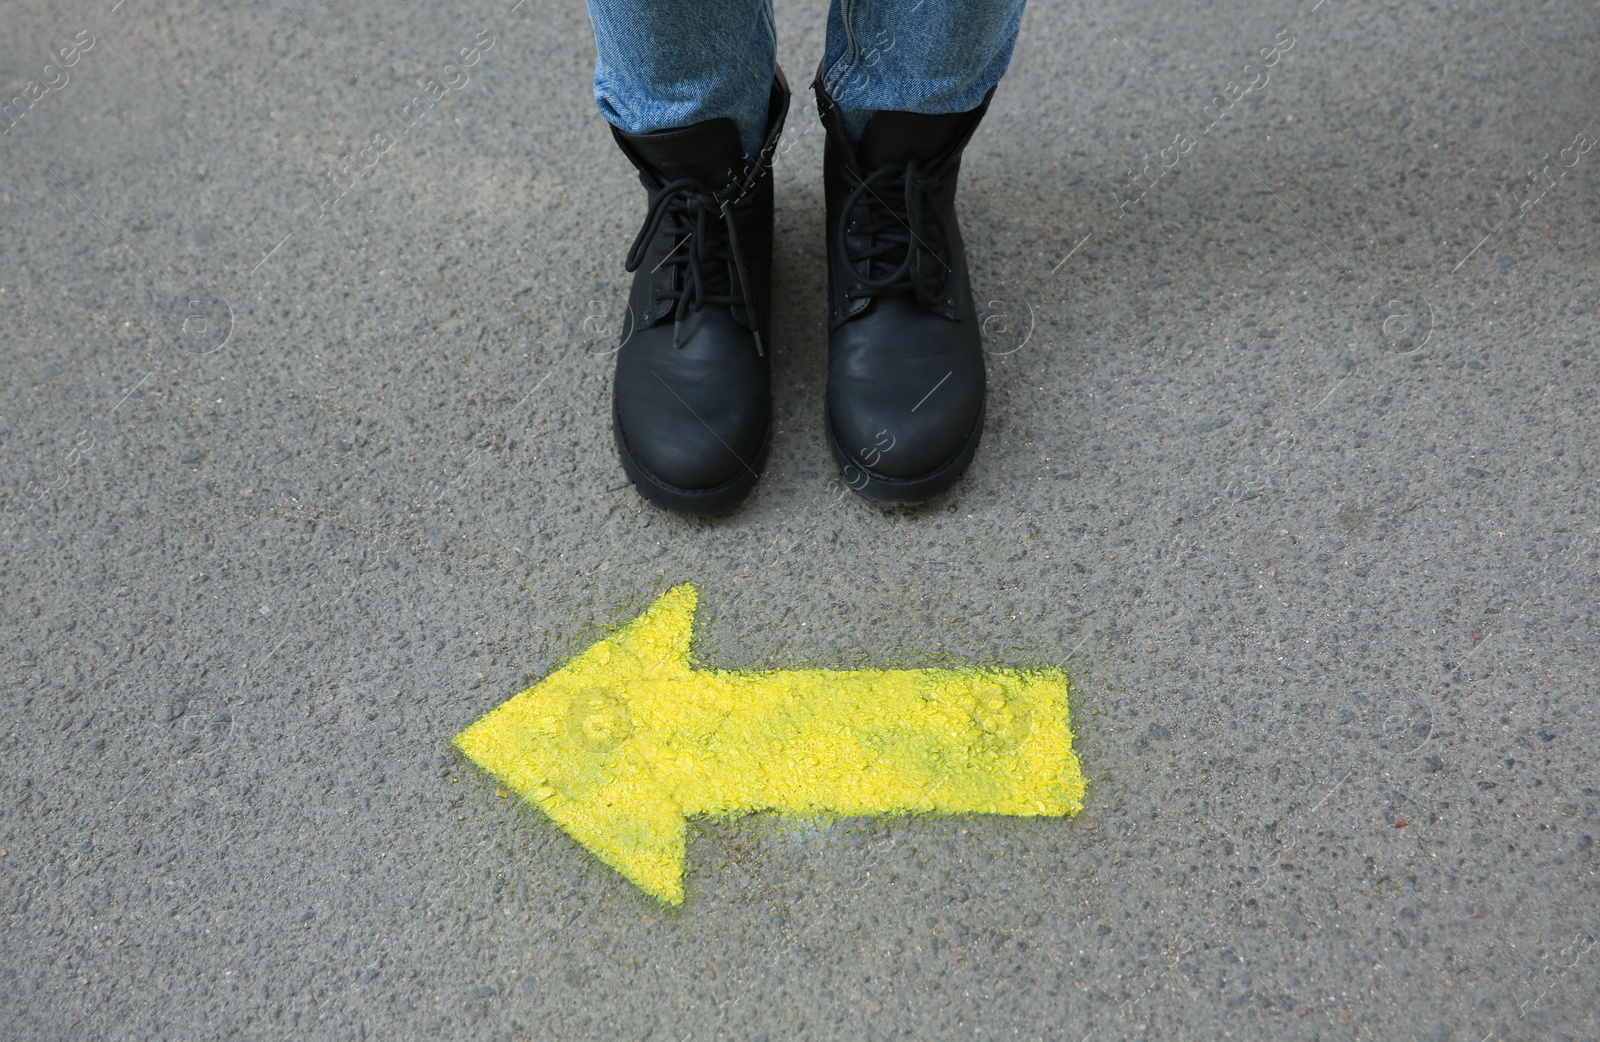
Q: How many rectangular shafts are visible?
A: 1